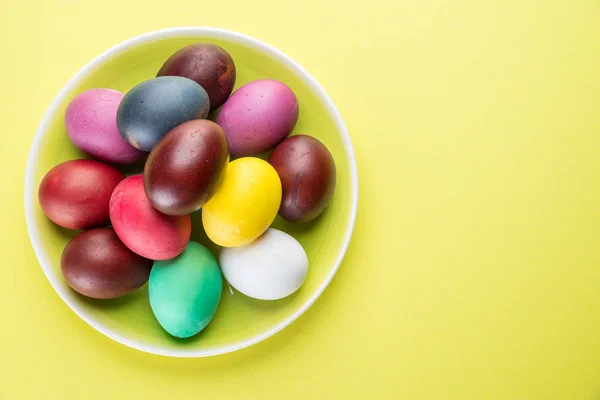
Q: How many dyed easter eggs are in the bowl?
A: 11